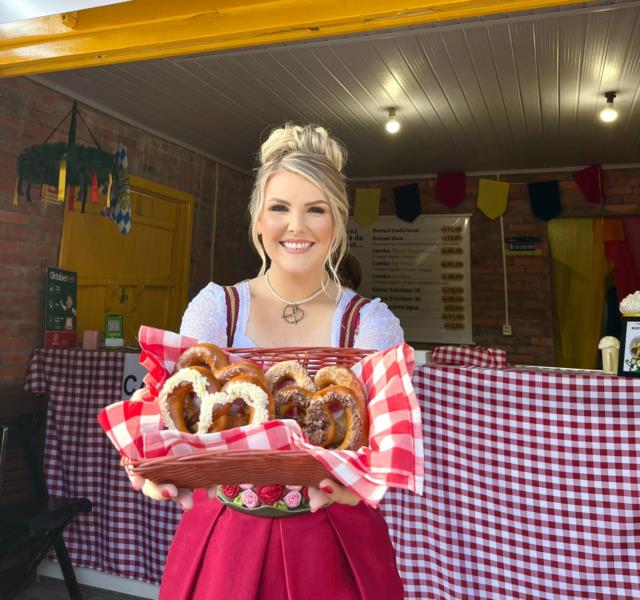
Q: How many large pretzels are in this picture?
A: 4